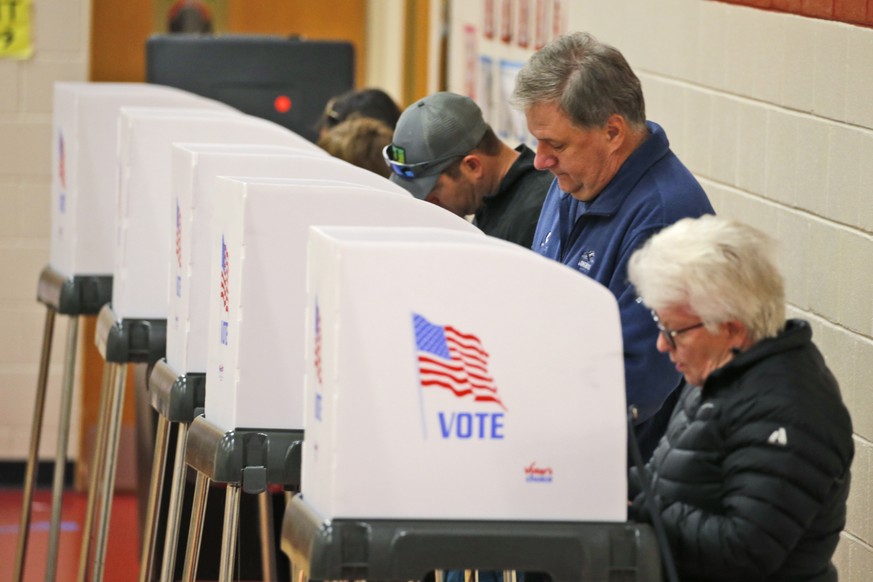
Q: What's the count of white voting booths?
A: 5